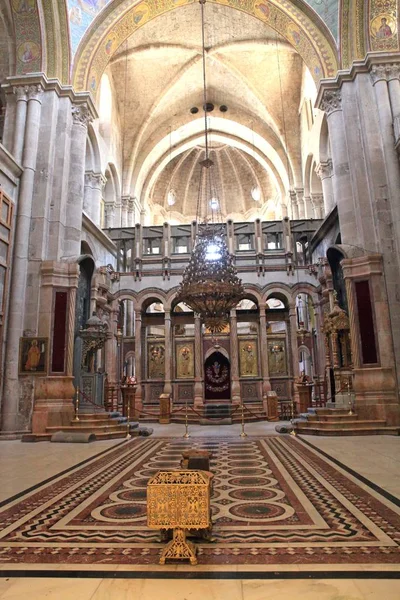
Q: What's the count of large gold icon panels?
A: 4